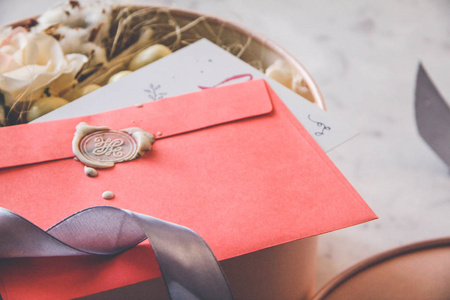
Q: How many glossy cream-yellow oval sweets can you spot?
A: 4